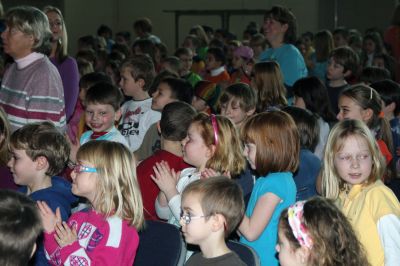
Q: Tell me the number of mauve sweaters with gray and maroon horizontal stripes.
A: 1